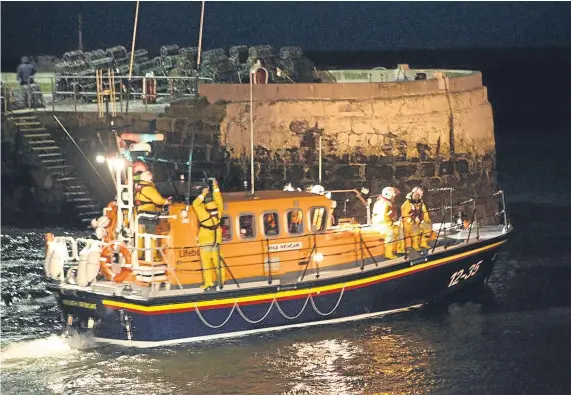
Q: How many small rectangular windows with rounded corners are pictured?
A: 5